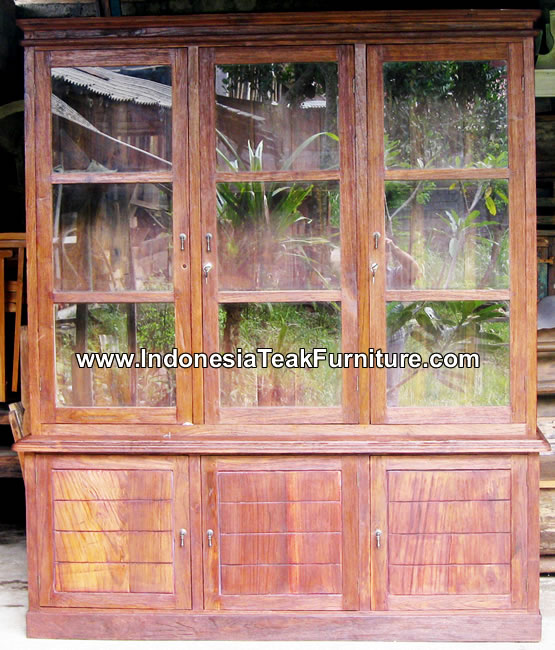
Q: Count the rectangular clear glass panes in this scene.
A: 9